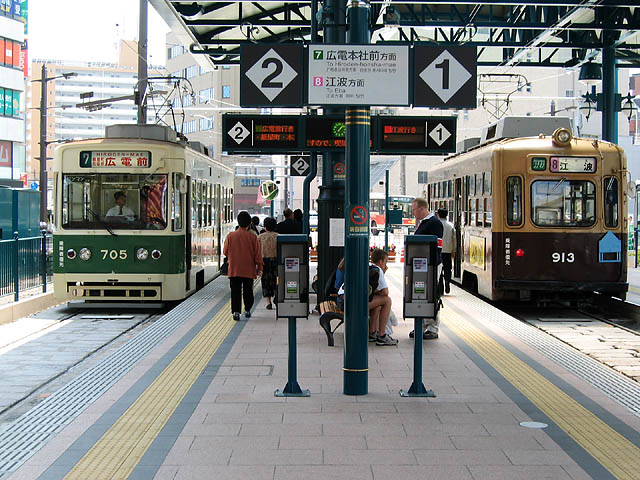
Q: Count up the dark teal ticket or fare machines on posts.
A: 2